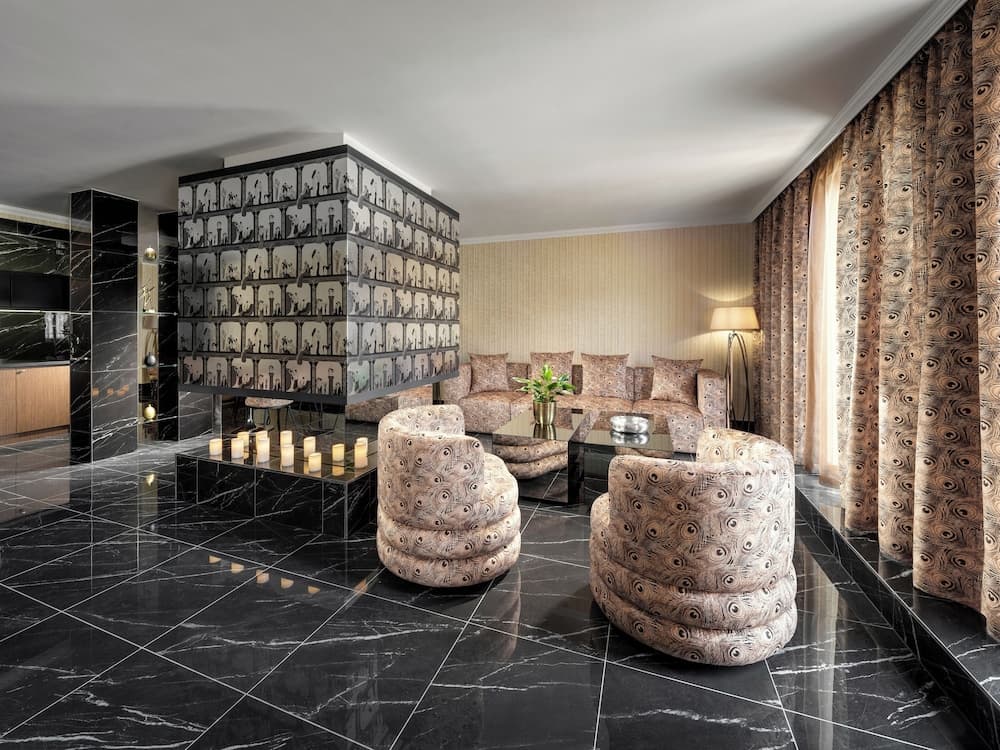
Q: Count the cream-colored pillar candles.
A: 12